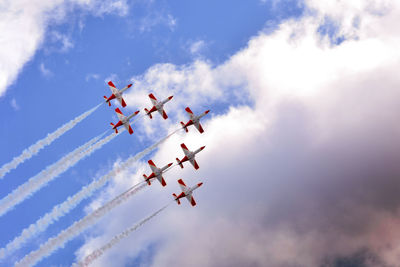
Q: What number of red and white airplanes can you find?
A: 7